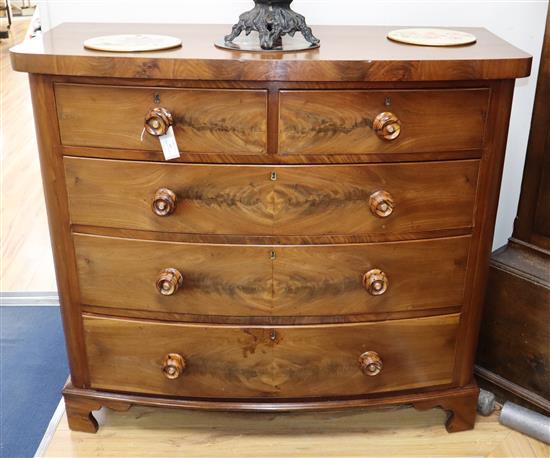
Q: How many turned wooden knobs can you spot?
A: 8